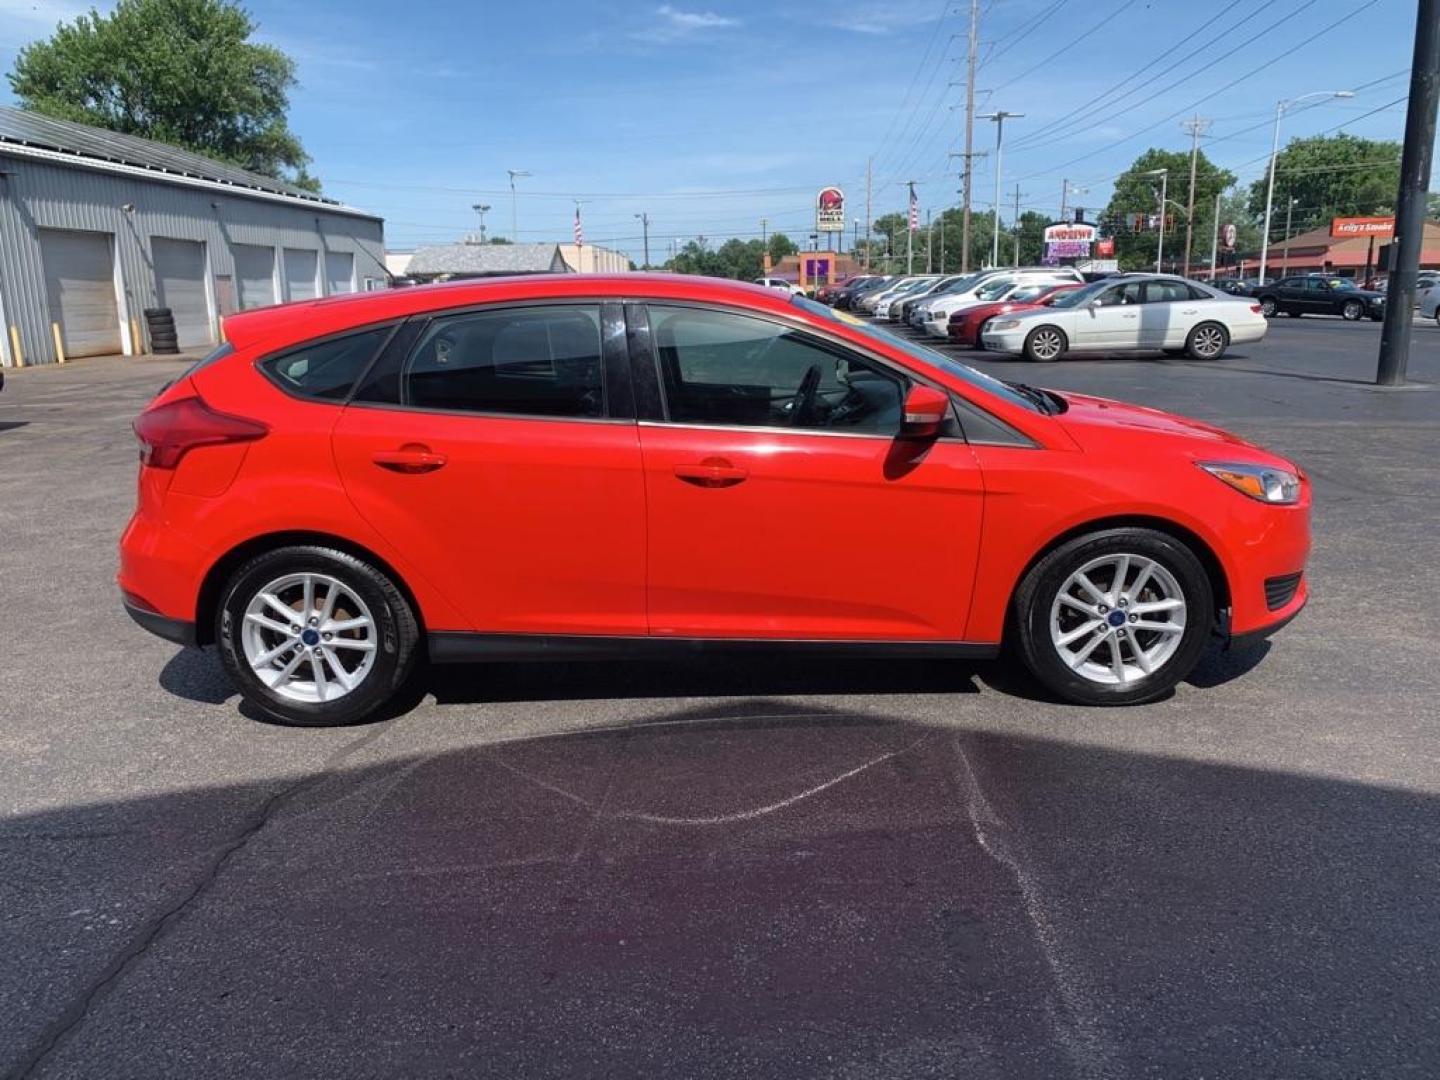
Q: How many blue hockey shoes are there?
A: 0